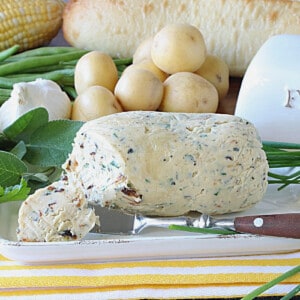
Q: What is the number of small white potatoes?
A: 8